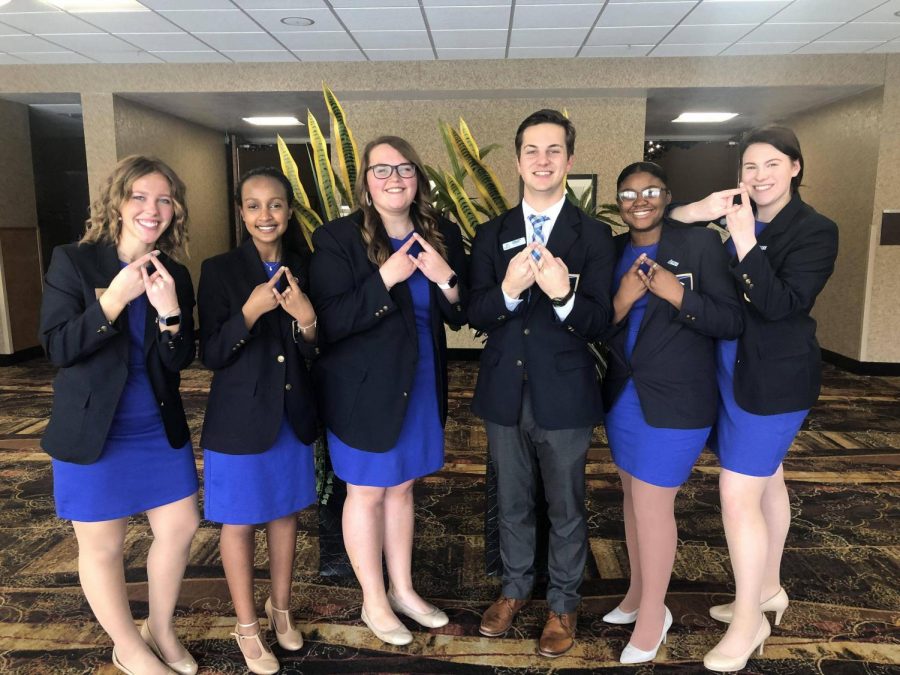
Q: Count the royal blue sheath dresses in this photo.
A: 5